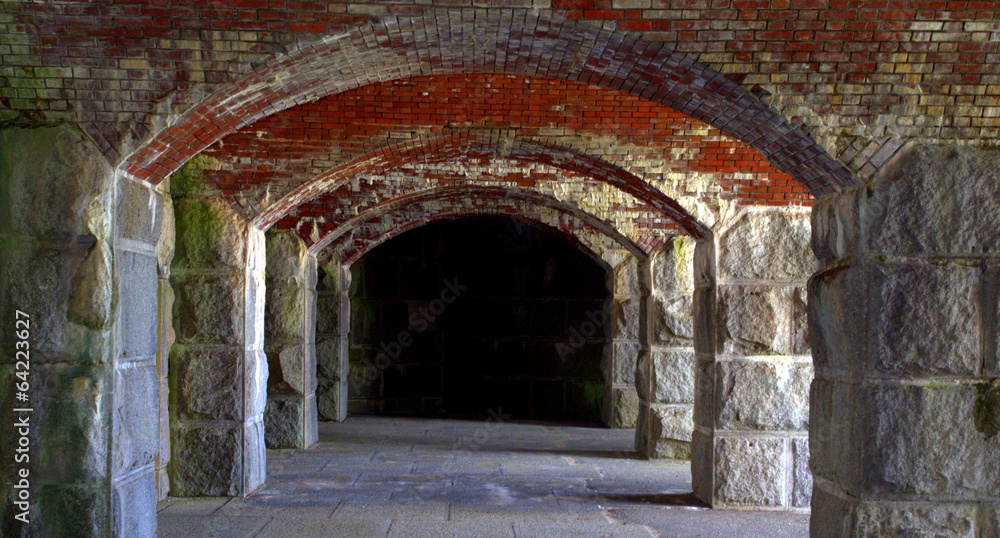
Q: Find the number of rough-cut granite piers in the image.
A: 8